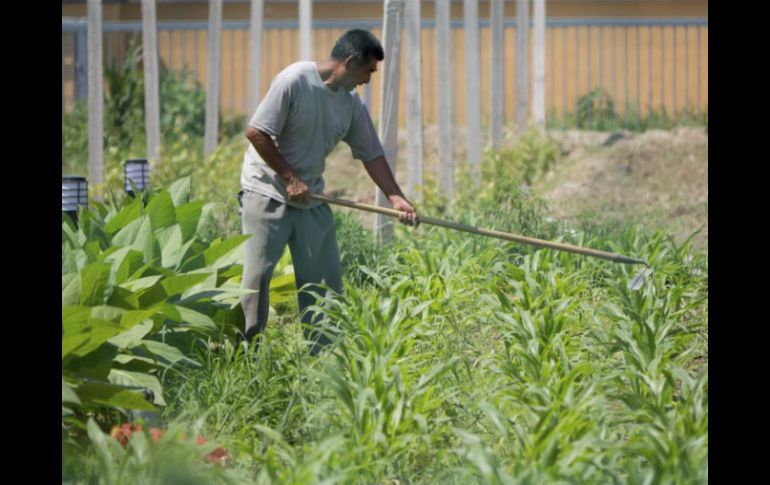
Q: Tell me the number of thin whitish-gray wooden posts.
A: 12